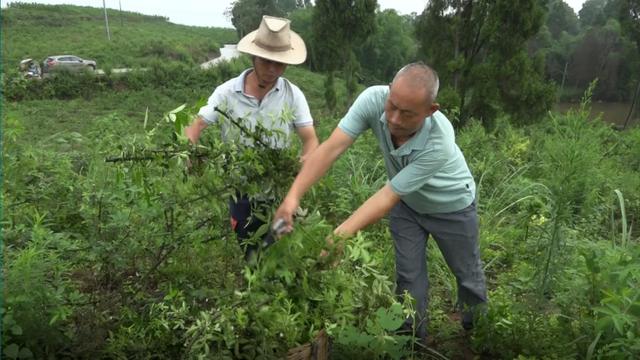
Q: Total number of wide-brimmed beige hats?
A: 1